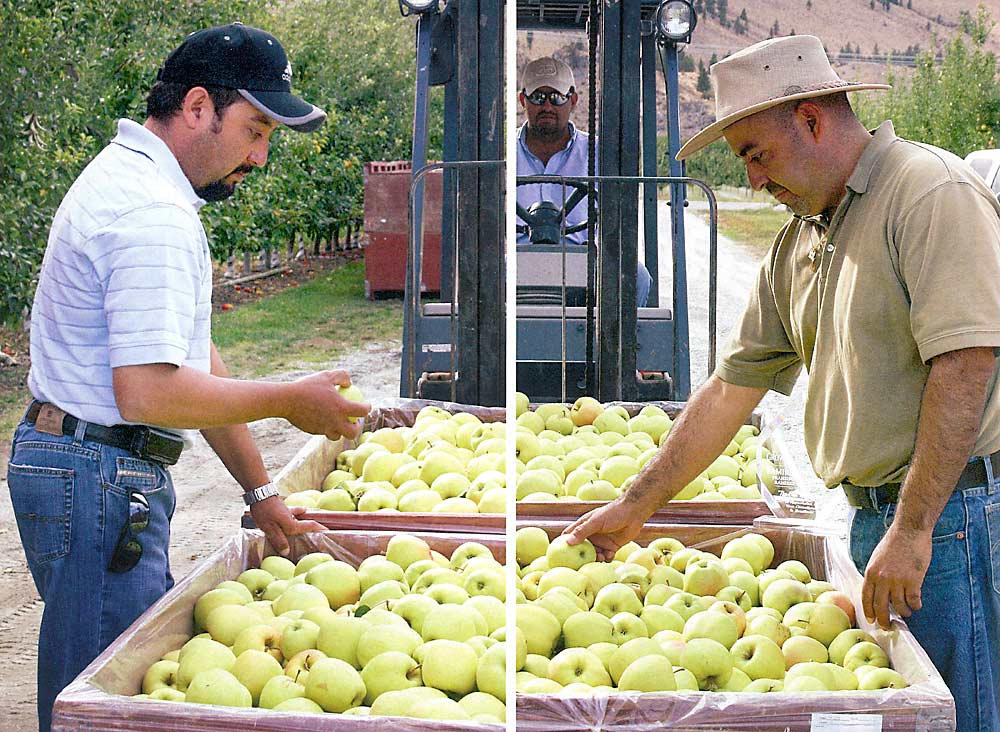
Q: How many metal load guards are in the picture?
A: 1